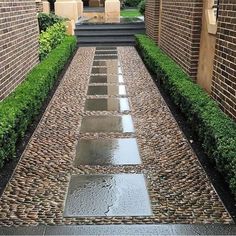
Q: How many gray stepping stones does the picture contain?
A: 11